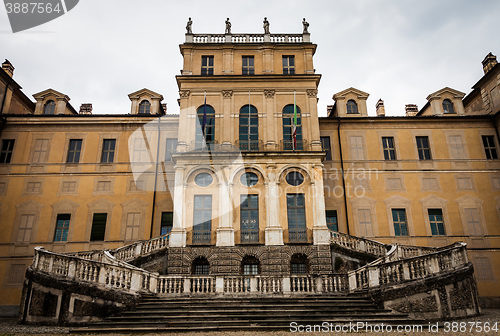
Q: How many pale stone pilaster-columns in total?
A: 4